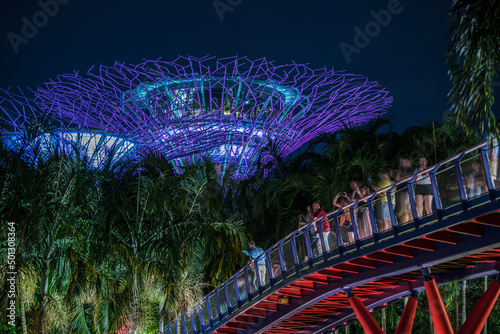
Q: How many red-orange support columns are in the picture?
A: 4